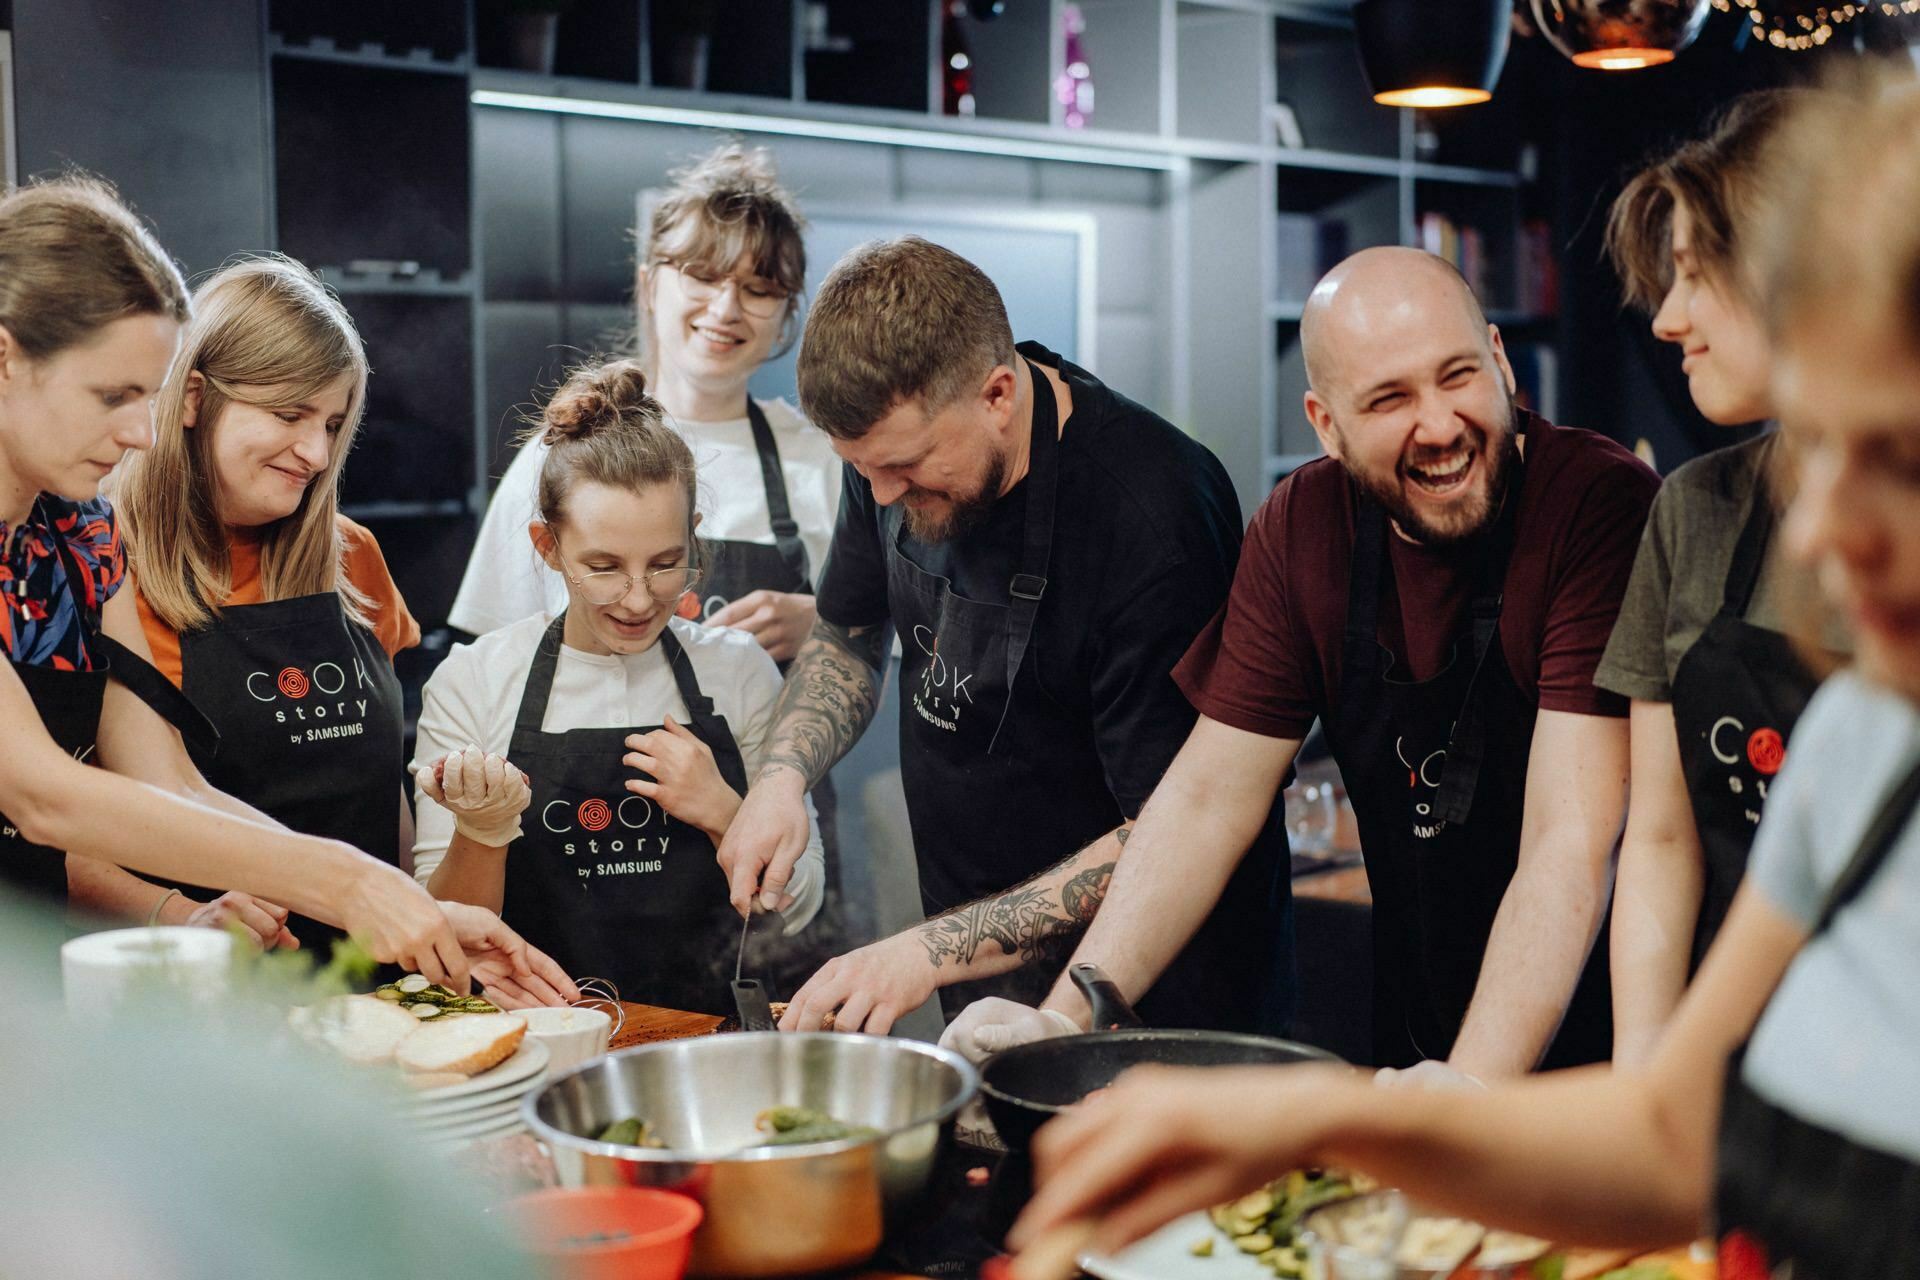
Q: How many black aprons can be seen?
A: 8